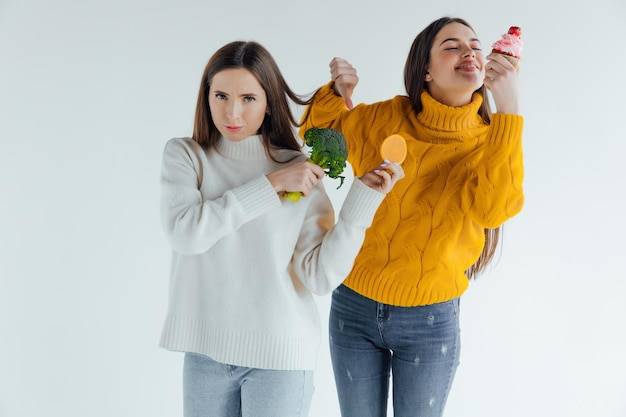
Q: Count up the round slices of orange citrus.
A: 1